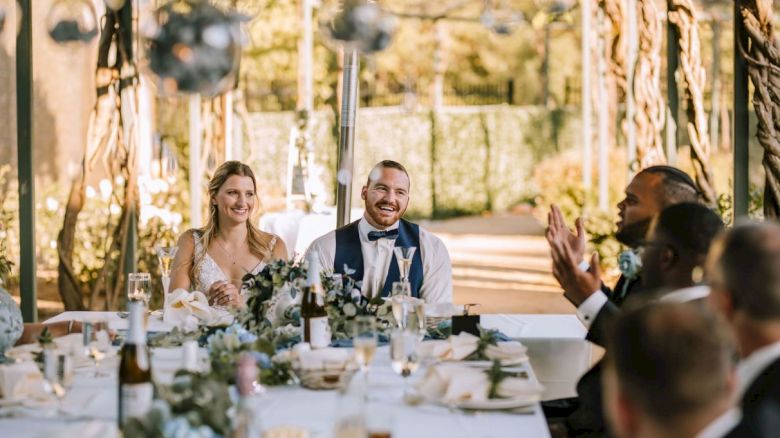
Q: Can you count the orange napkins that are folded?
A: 0